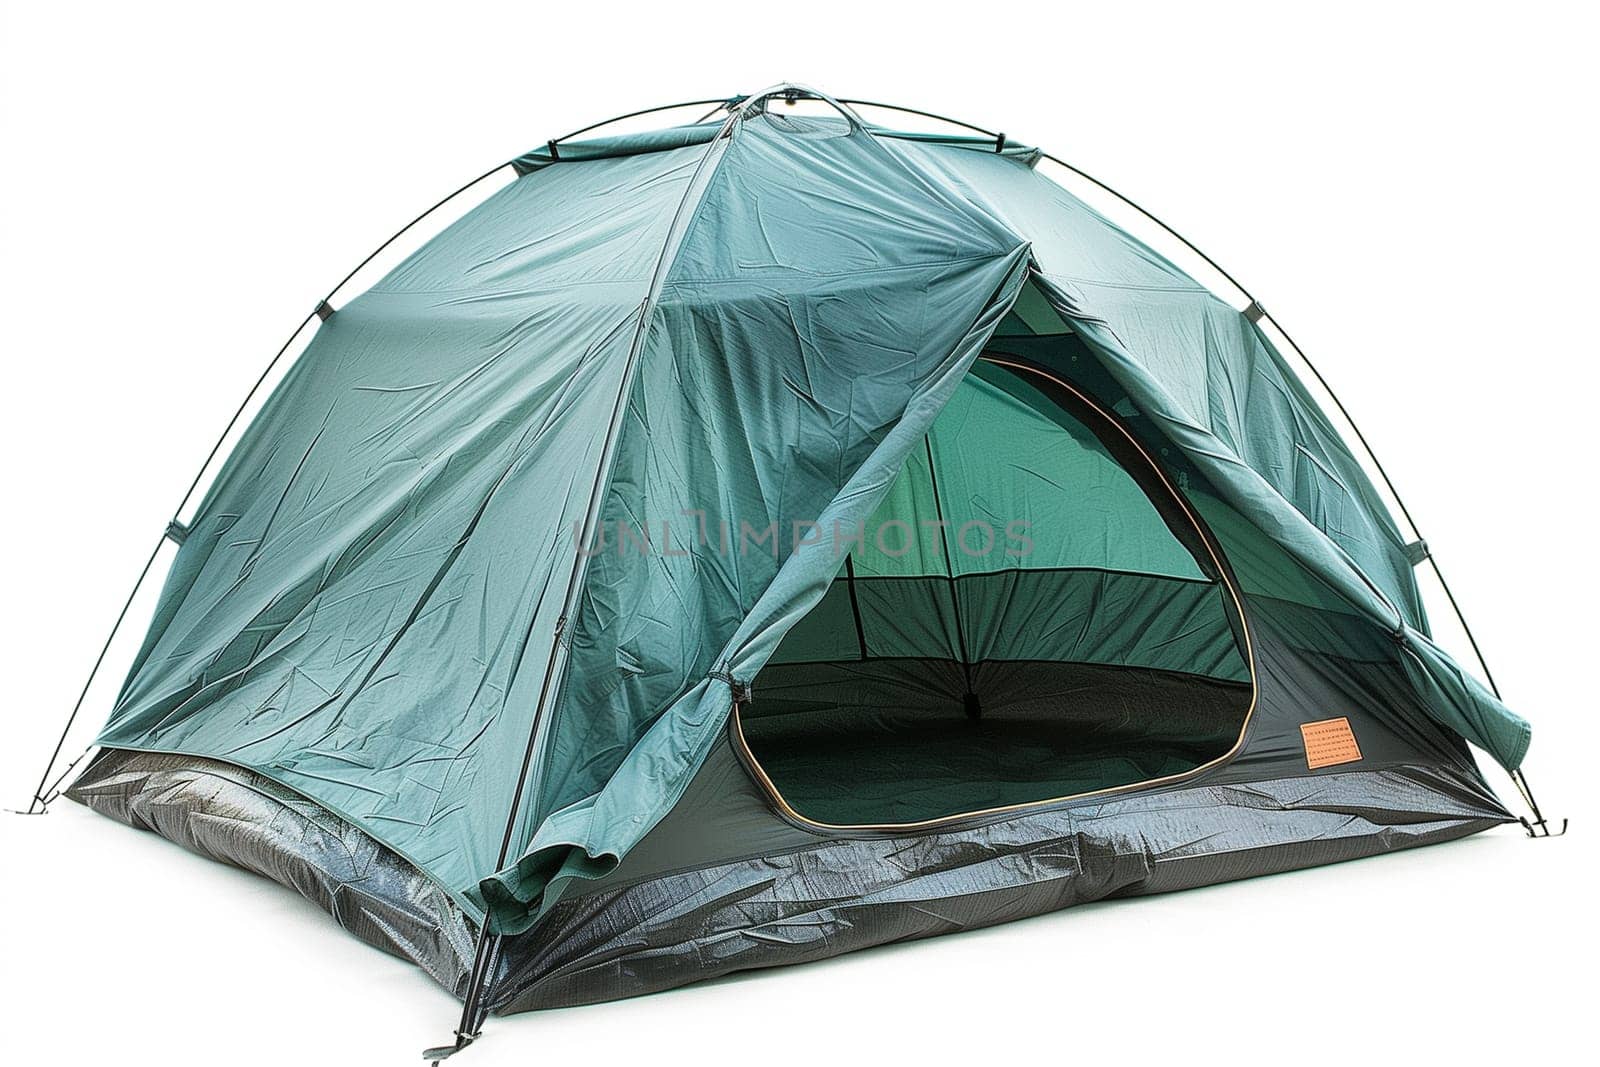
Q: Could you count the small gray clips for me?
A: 4